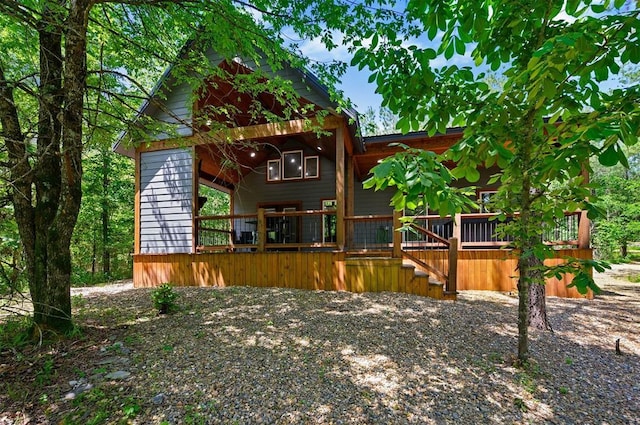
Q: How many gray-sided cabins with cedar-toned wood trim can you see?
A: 1